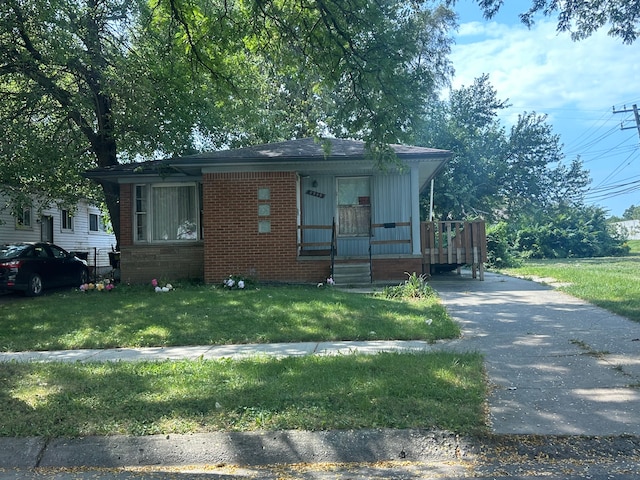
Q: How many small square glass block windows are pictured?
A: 3